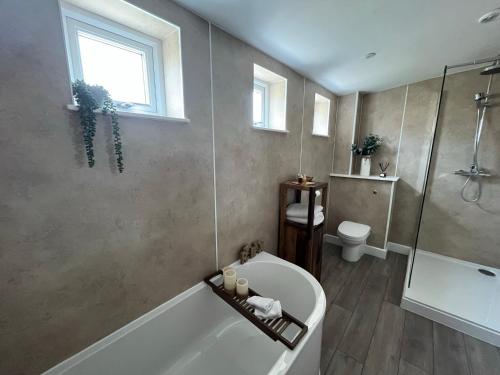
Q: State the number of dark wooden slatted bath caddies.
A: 1